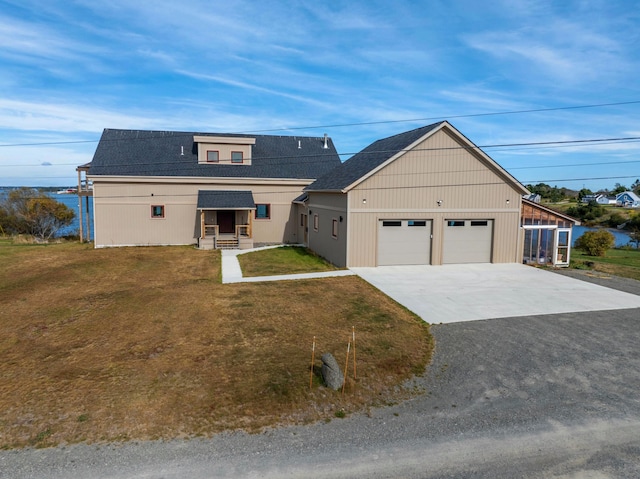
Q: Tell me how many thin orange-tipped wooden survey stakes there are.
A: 3